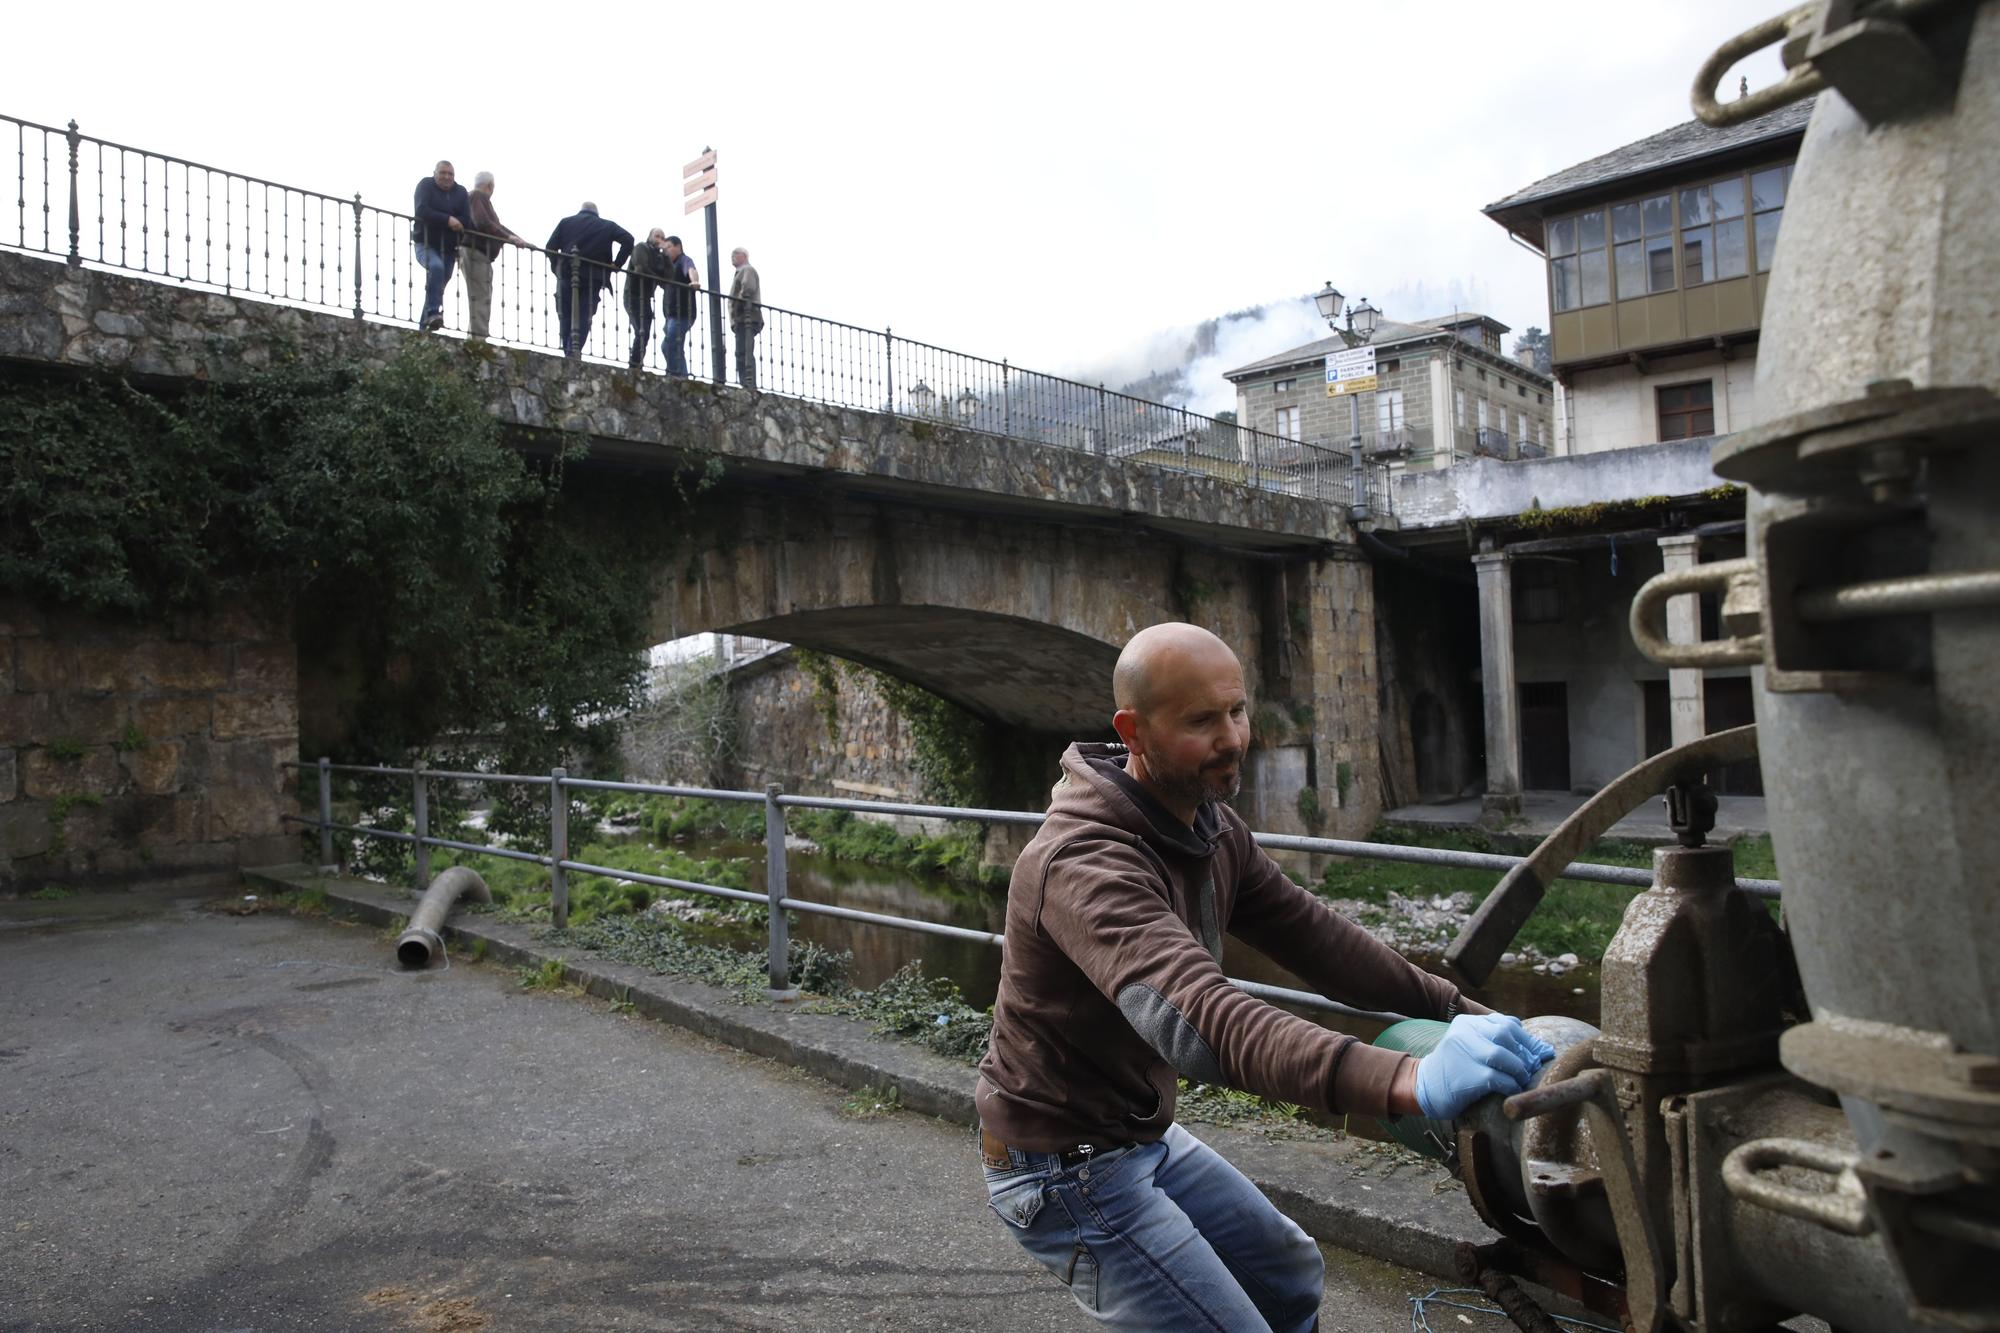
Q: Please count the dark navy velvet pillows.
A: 0